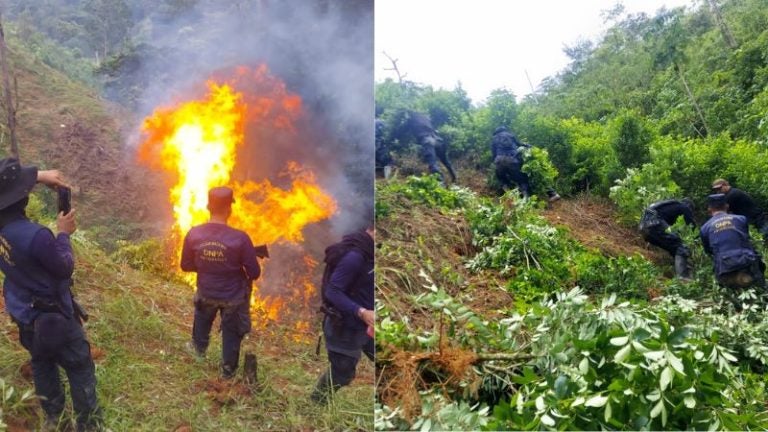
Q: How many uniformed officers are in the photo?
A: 9